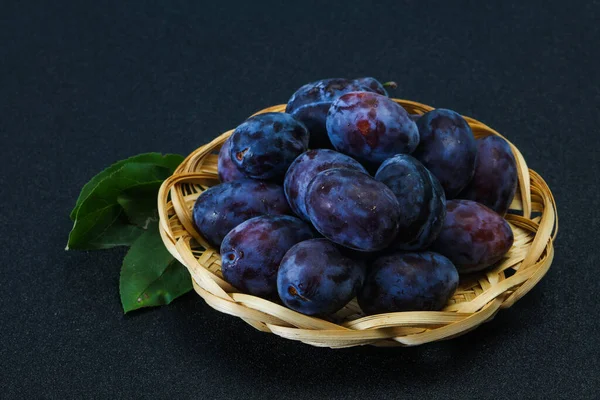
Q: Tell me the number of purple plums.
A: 14